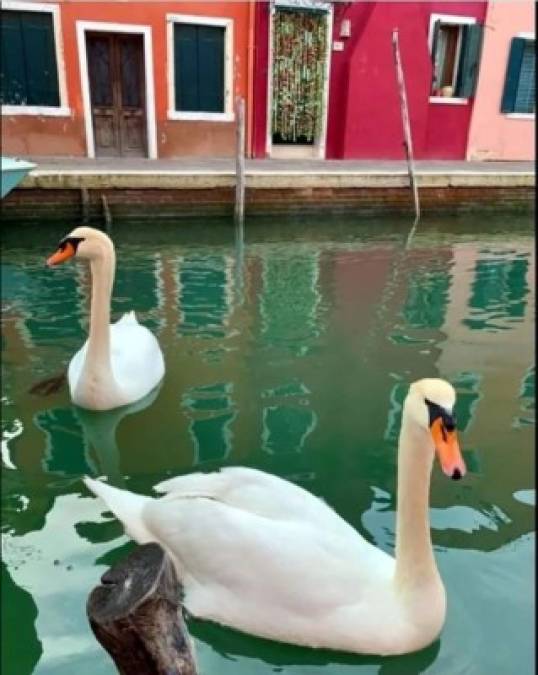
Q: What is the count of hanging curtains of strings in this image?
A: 1